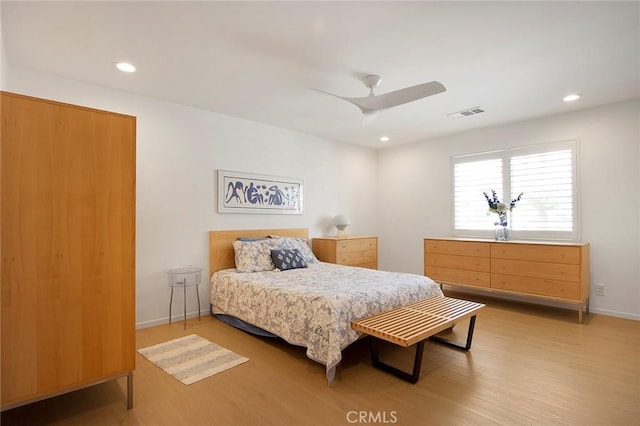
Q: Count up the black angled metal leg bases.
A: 2